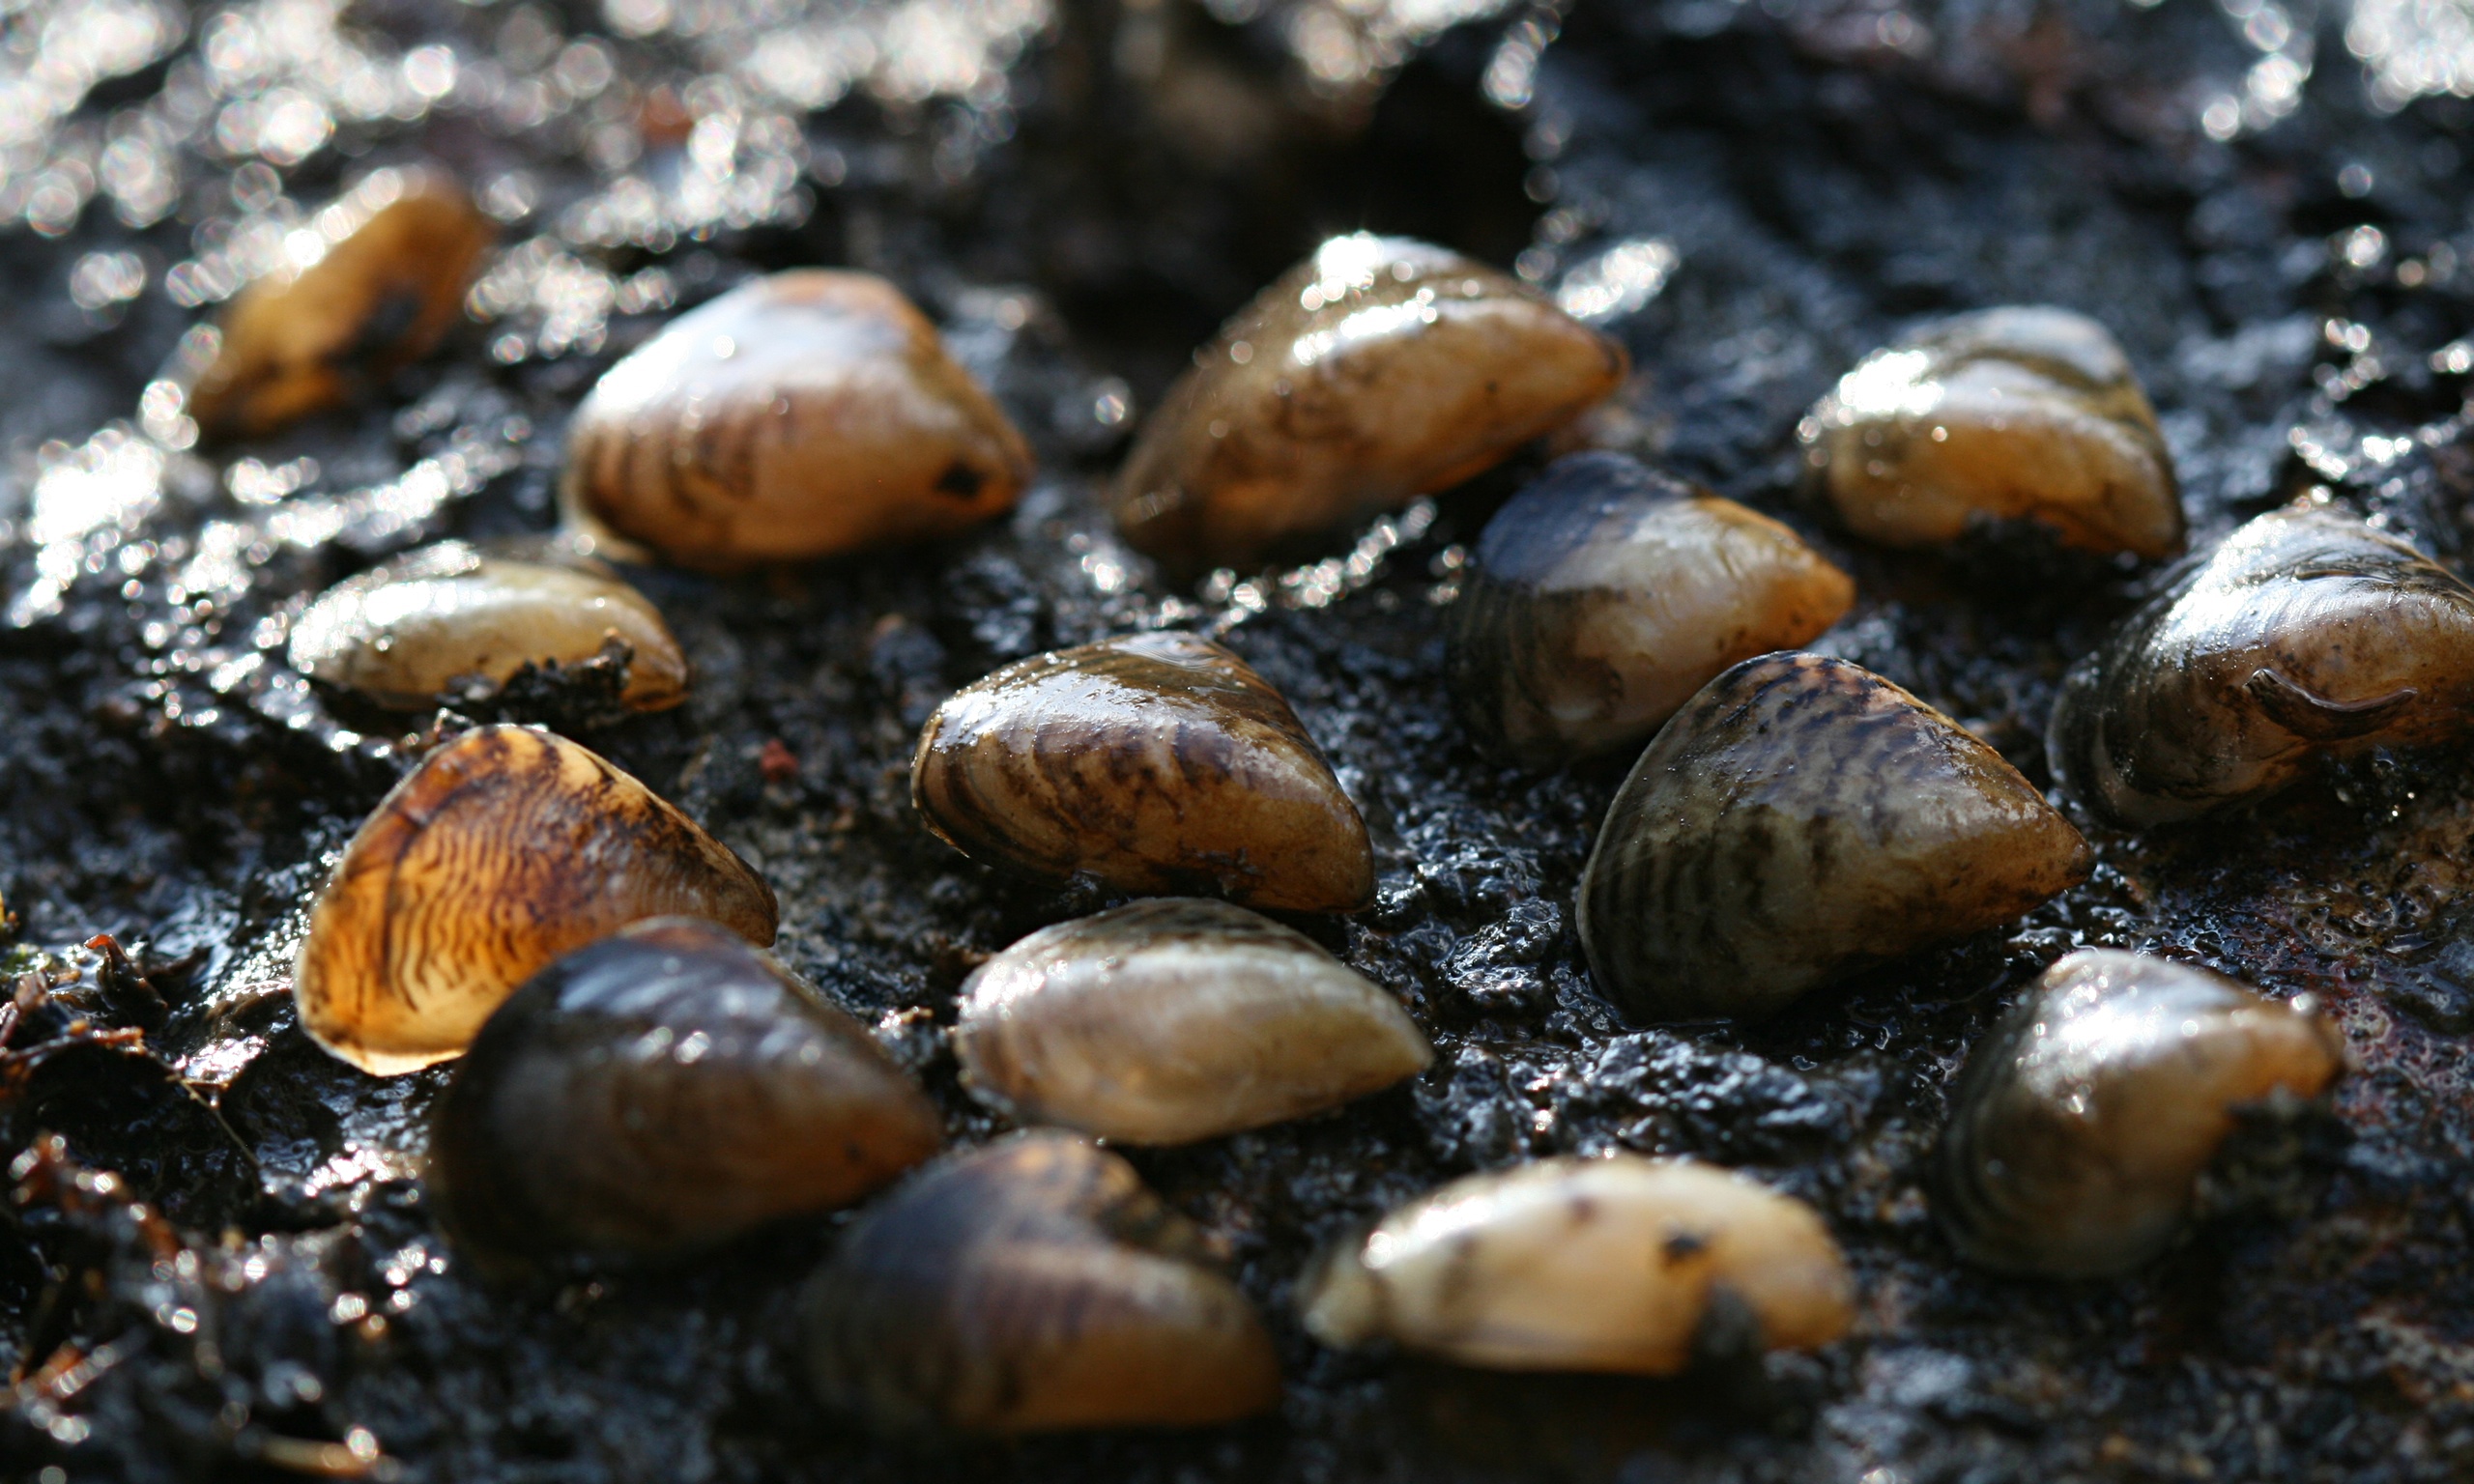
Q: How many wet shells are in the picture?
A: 15